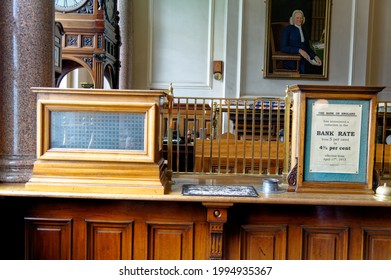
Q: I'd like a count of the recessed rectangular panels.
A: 6